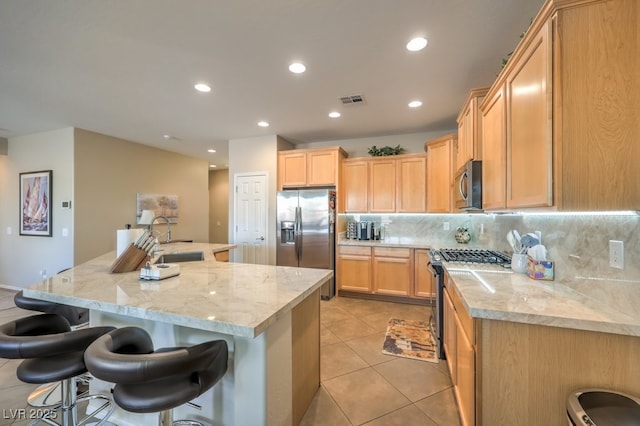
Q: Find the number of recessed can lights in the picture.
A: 8